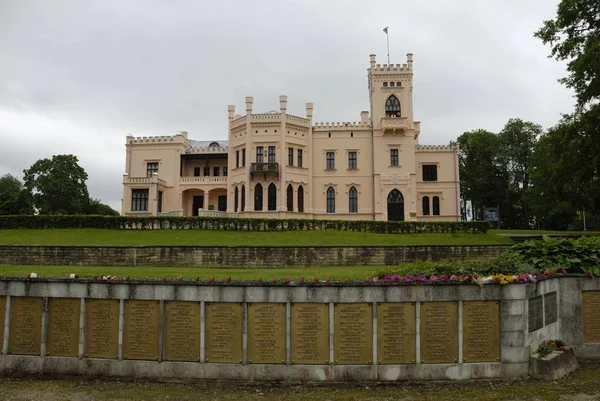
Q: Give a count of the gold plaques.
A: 14